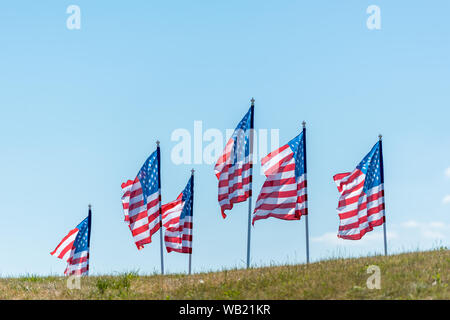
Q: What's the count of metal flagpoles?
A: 6